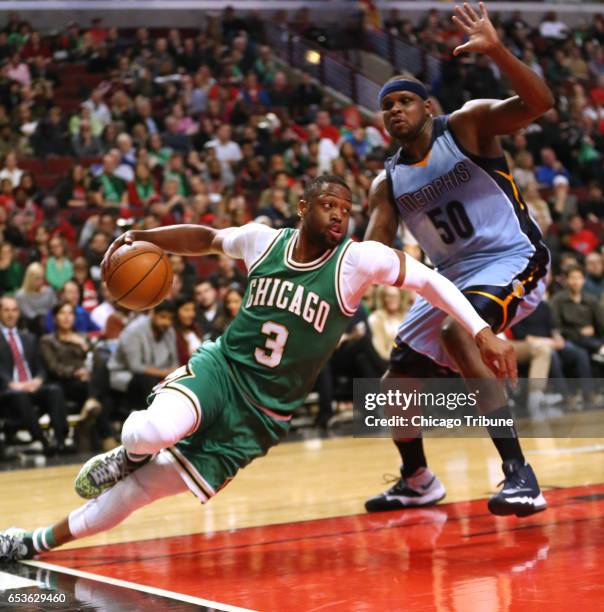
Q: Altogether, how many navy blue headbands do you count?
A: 1